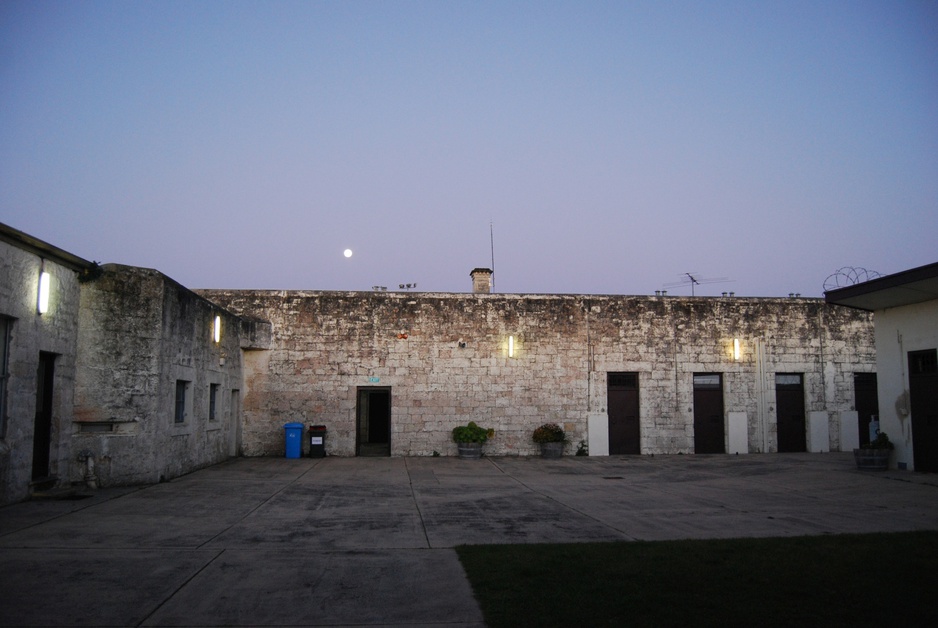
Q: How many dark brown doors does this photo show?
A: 5